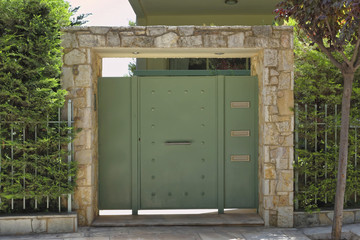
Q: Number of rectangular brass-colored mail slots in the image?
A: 3